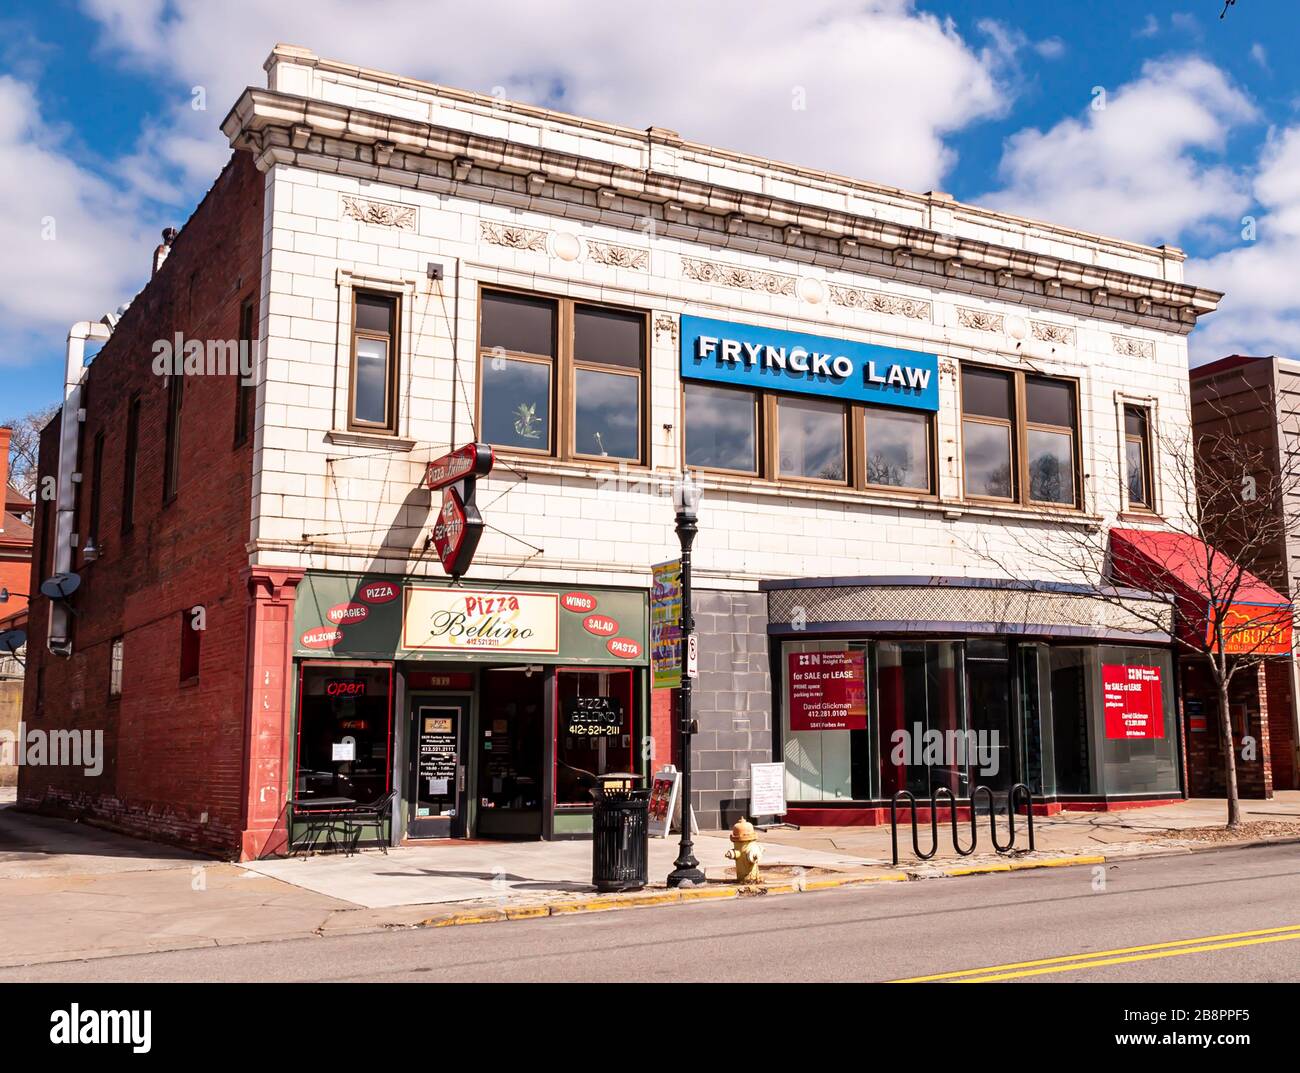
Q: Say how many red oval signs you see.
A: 6